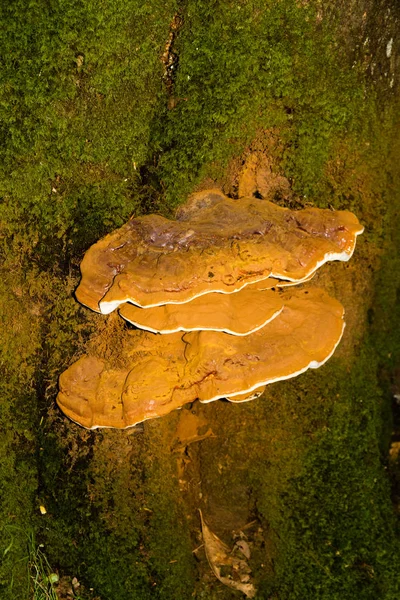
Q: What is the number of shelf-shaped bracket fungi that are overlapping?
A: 3